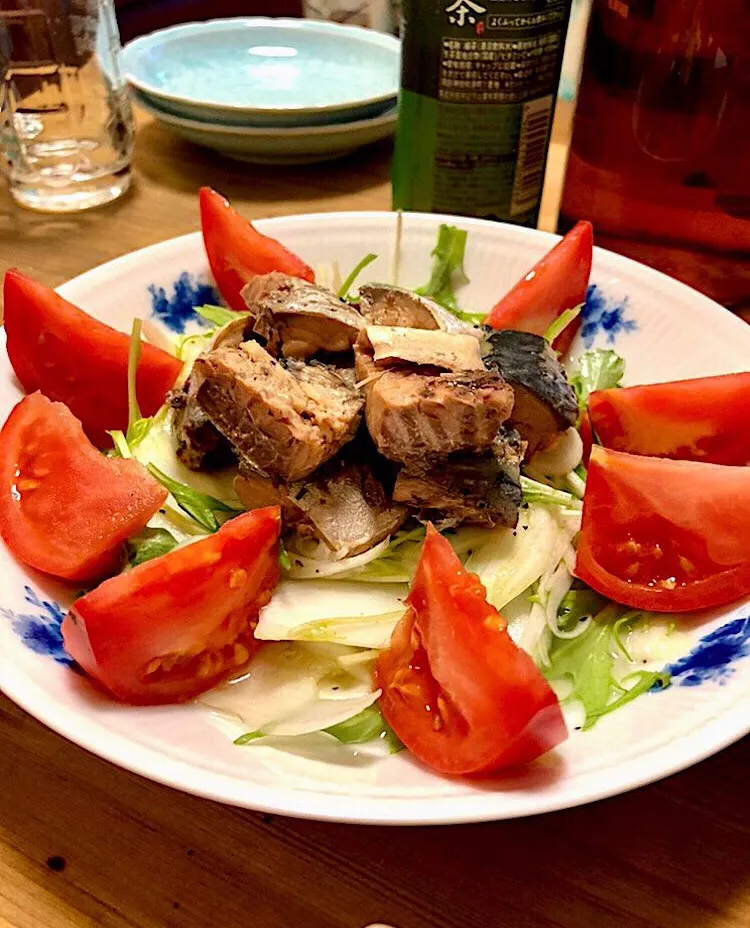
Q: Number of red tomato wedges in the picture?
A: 8